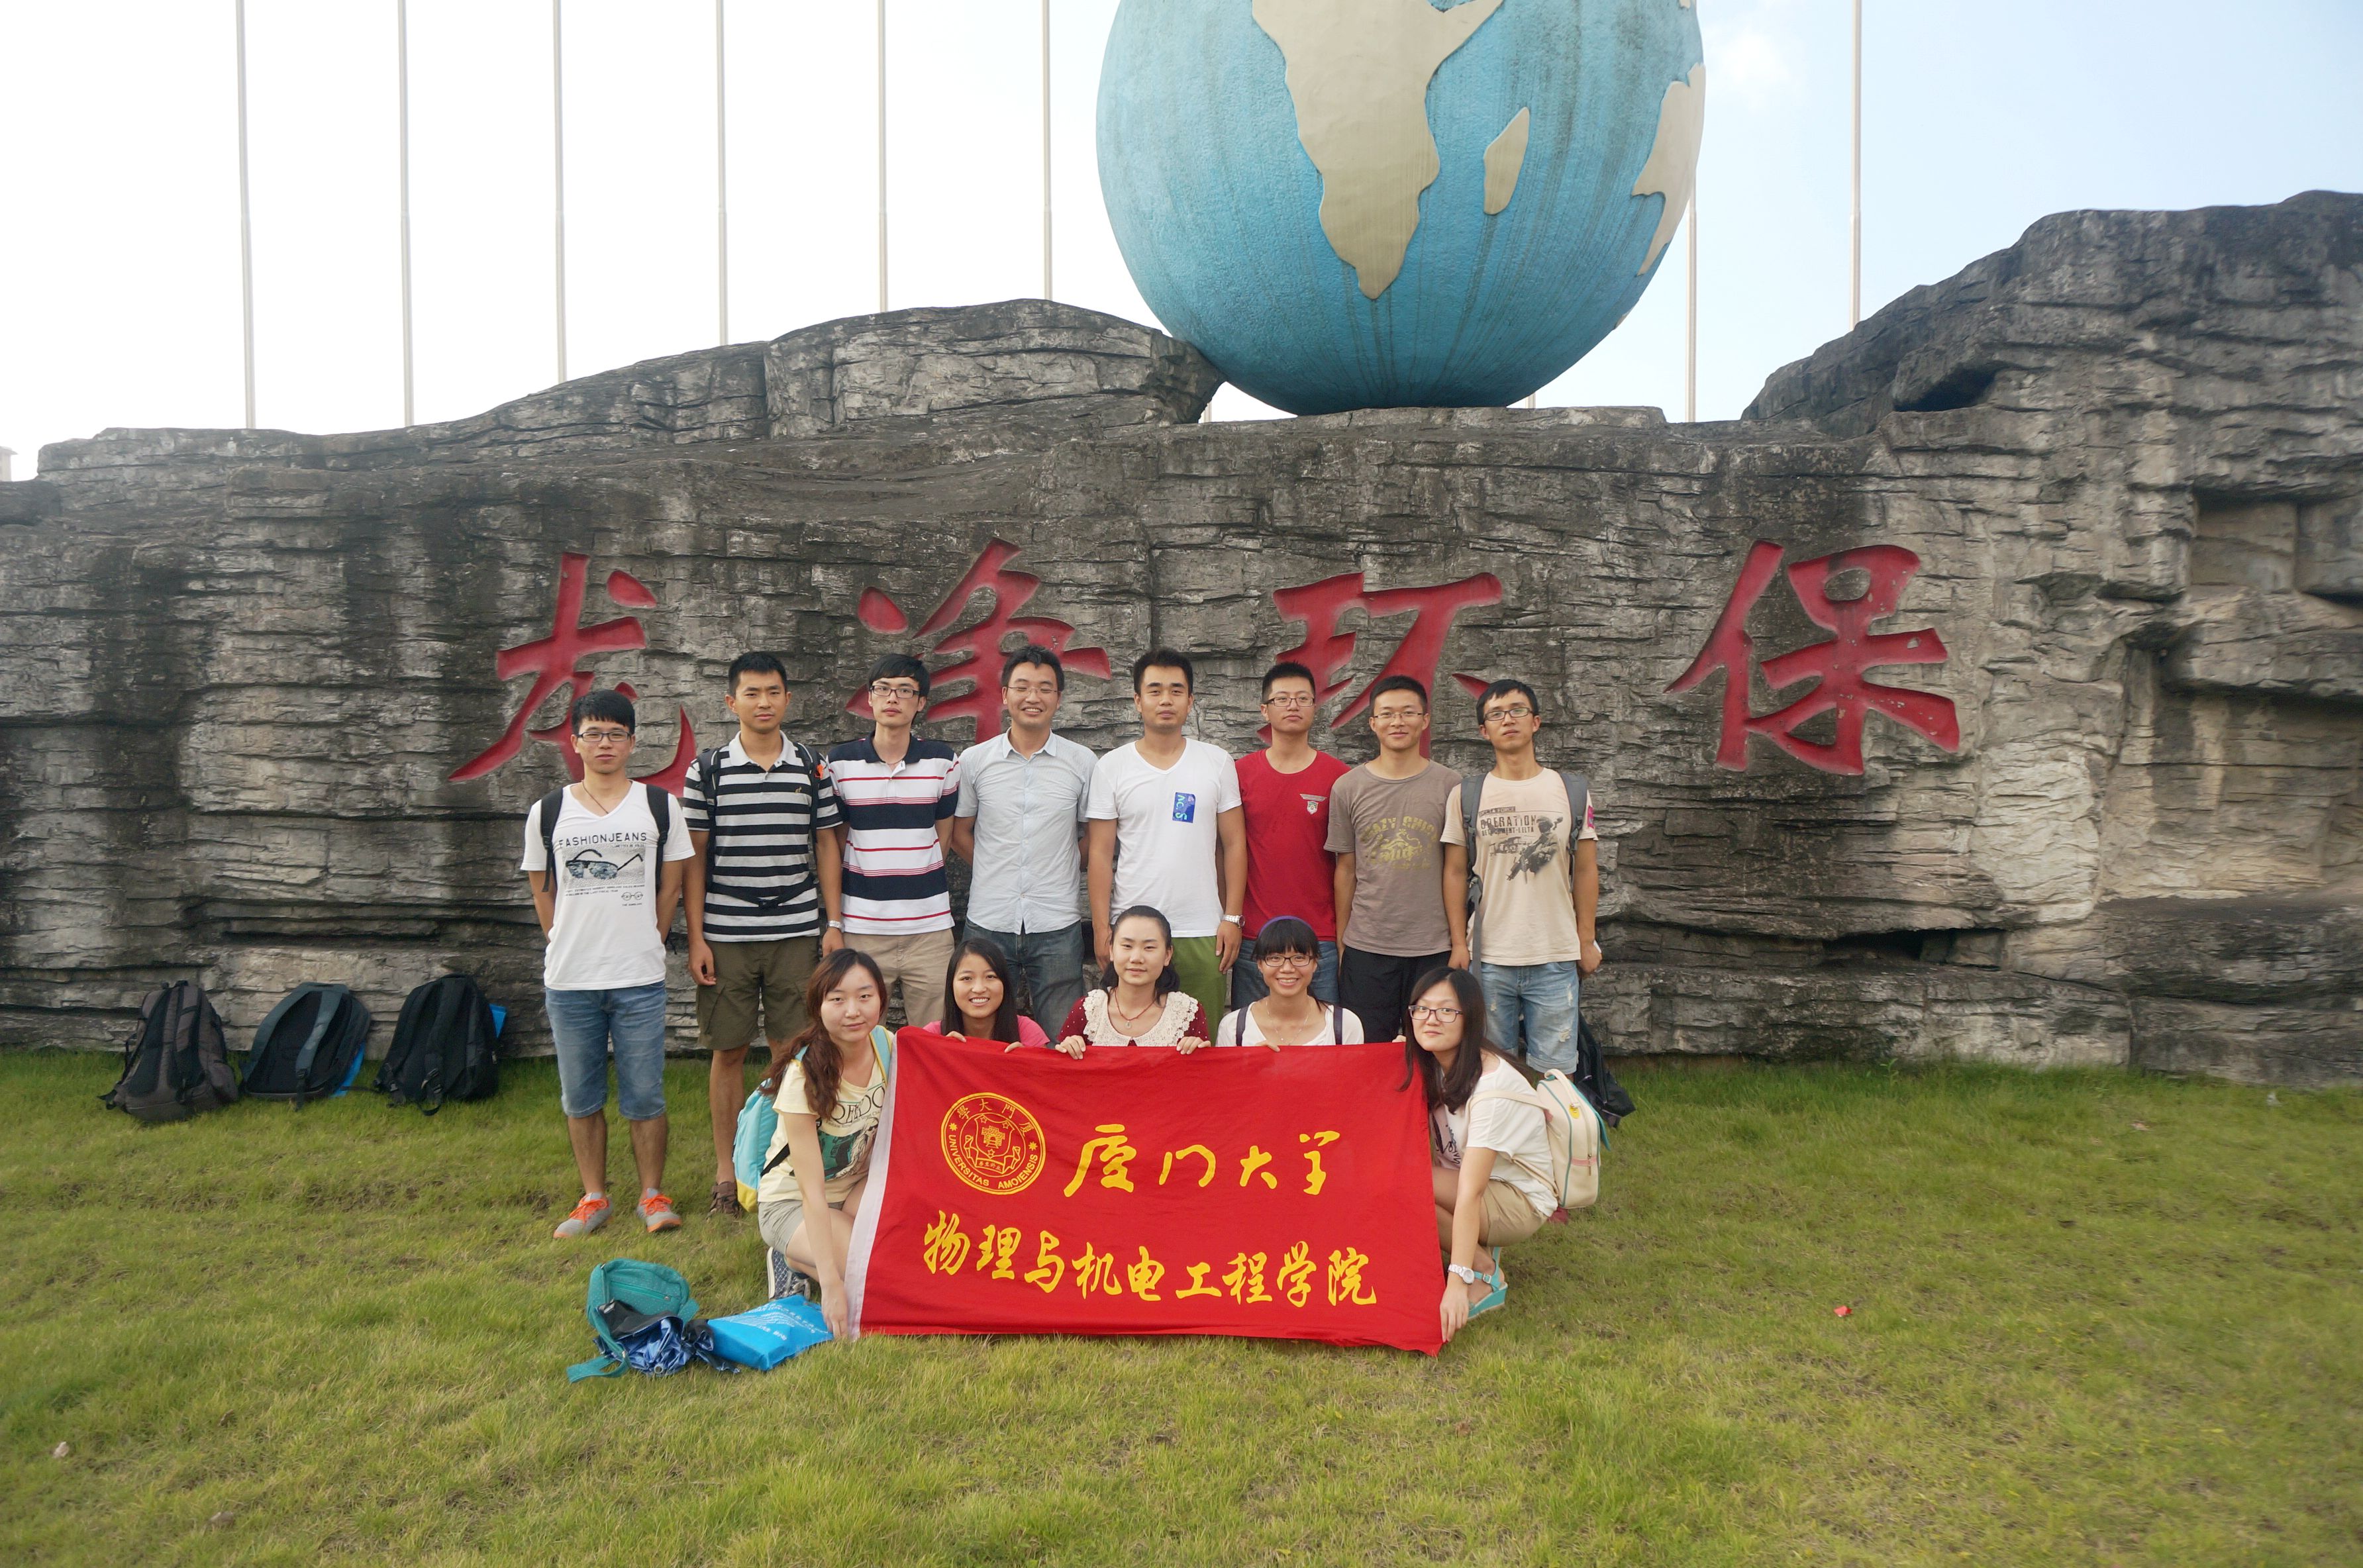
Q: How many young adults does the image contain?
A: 13